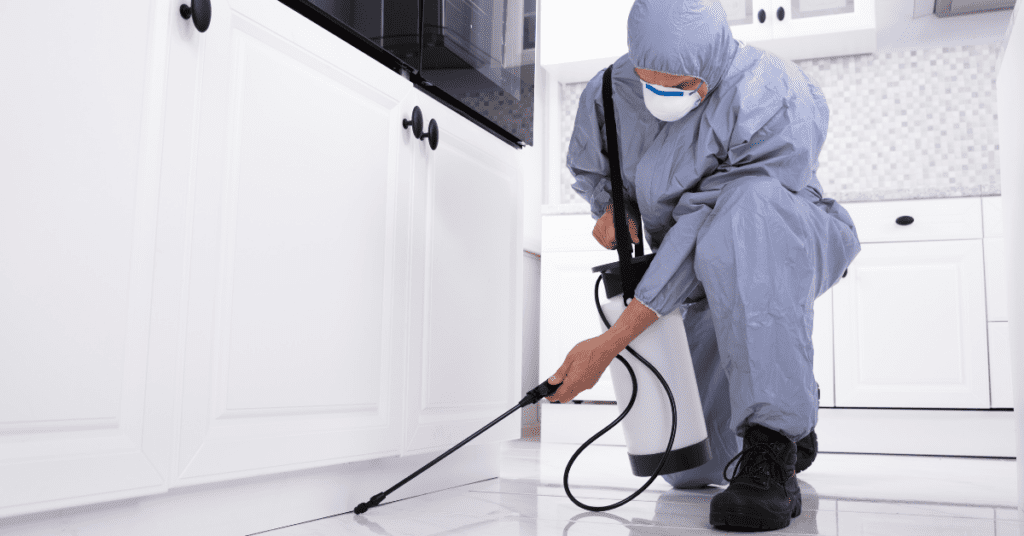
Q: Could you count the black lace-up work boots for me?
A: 2